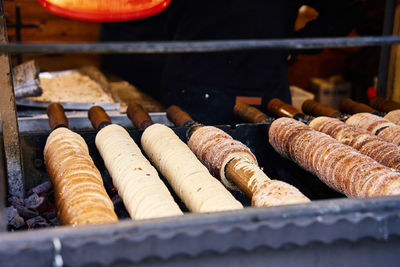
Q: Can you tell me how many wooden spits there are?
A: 9